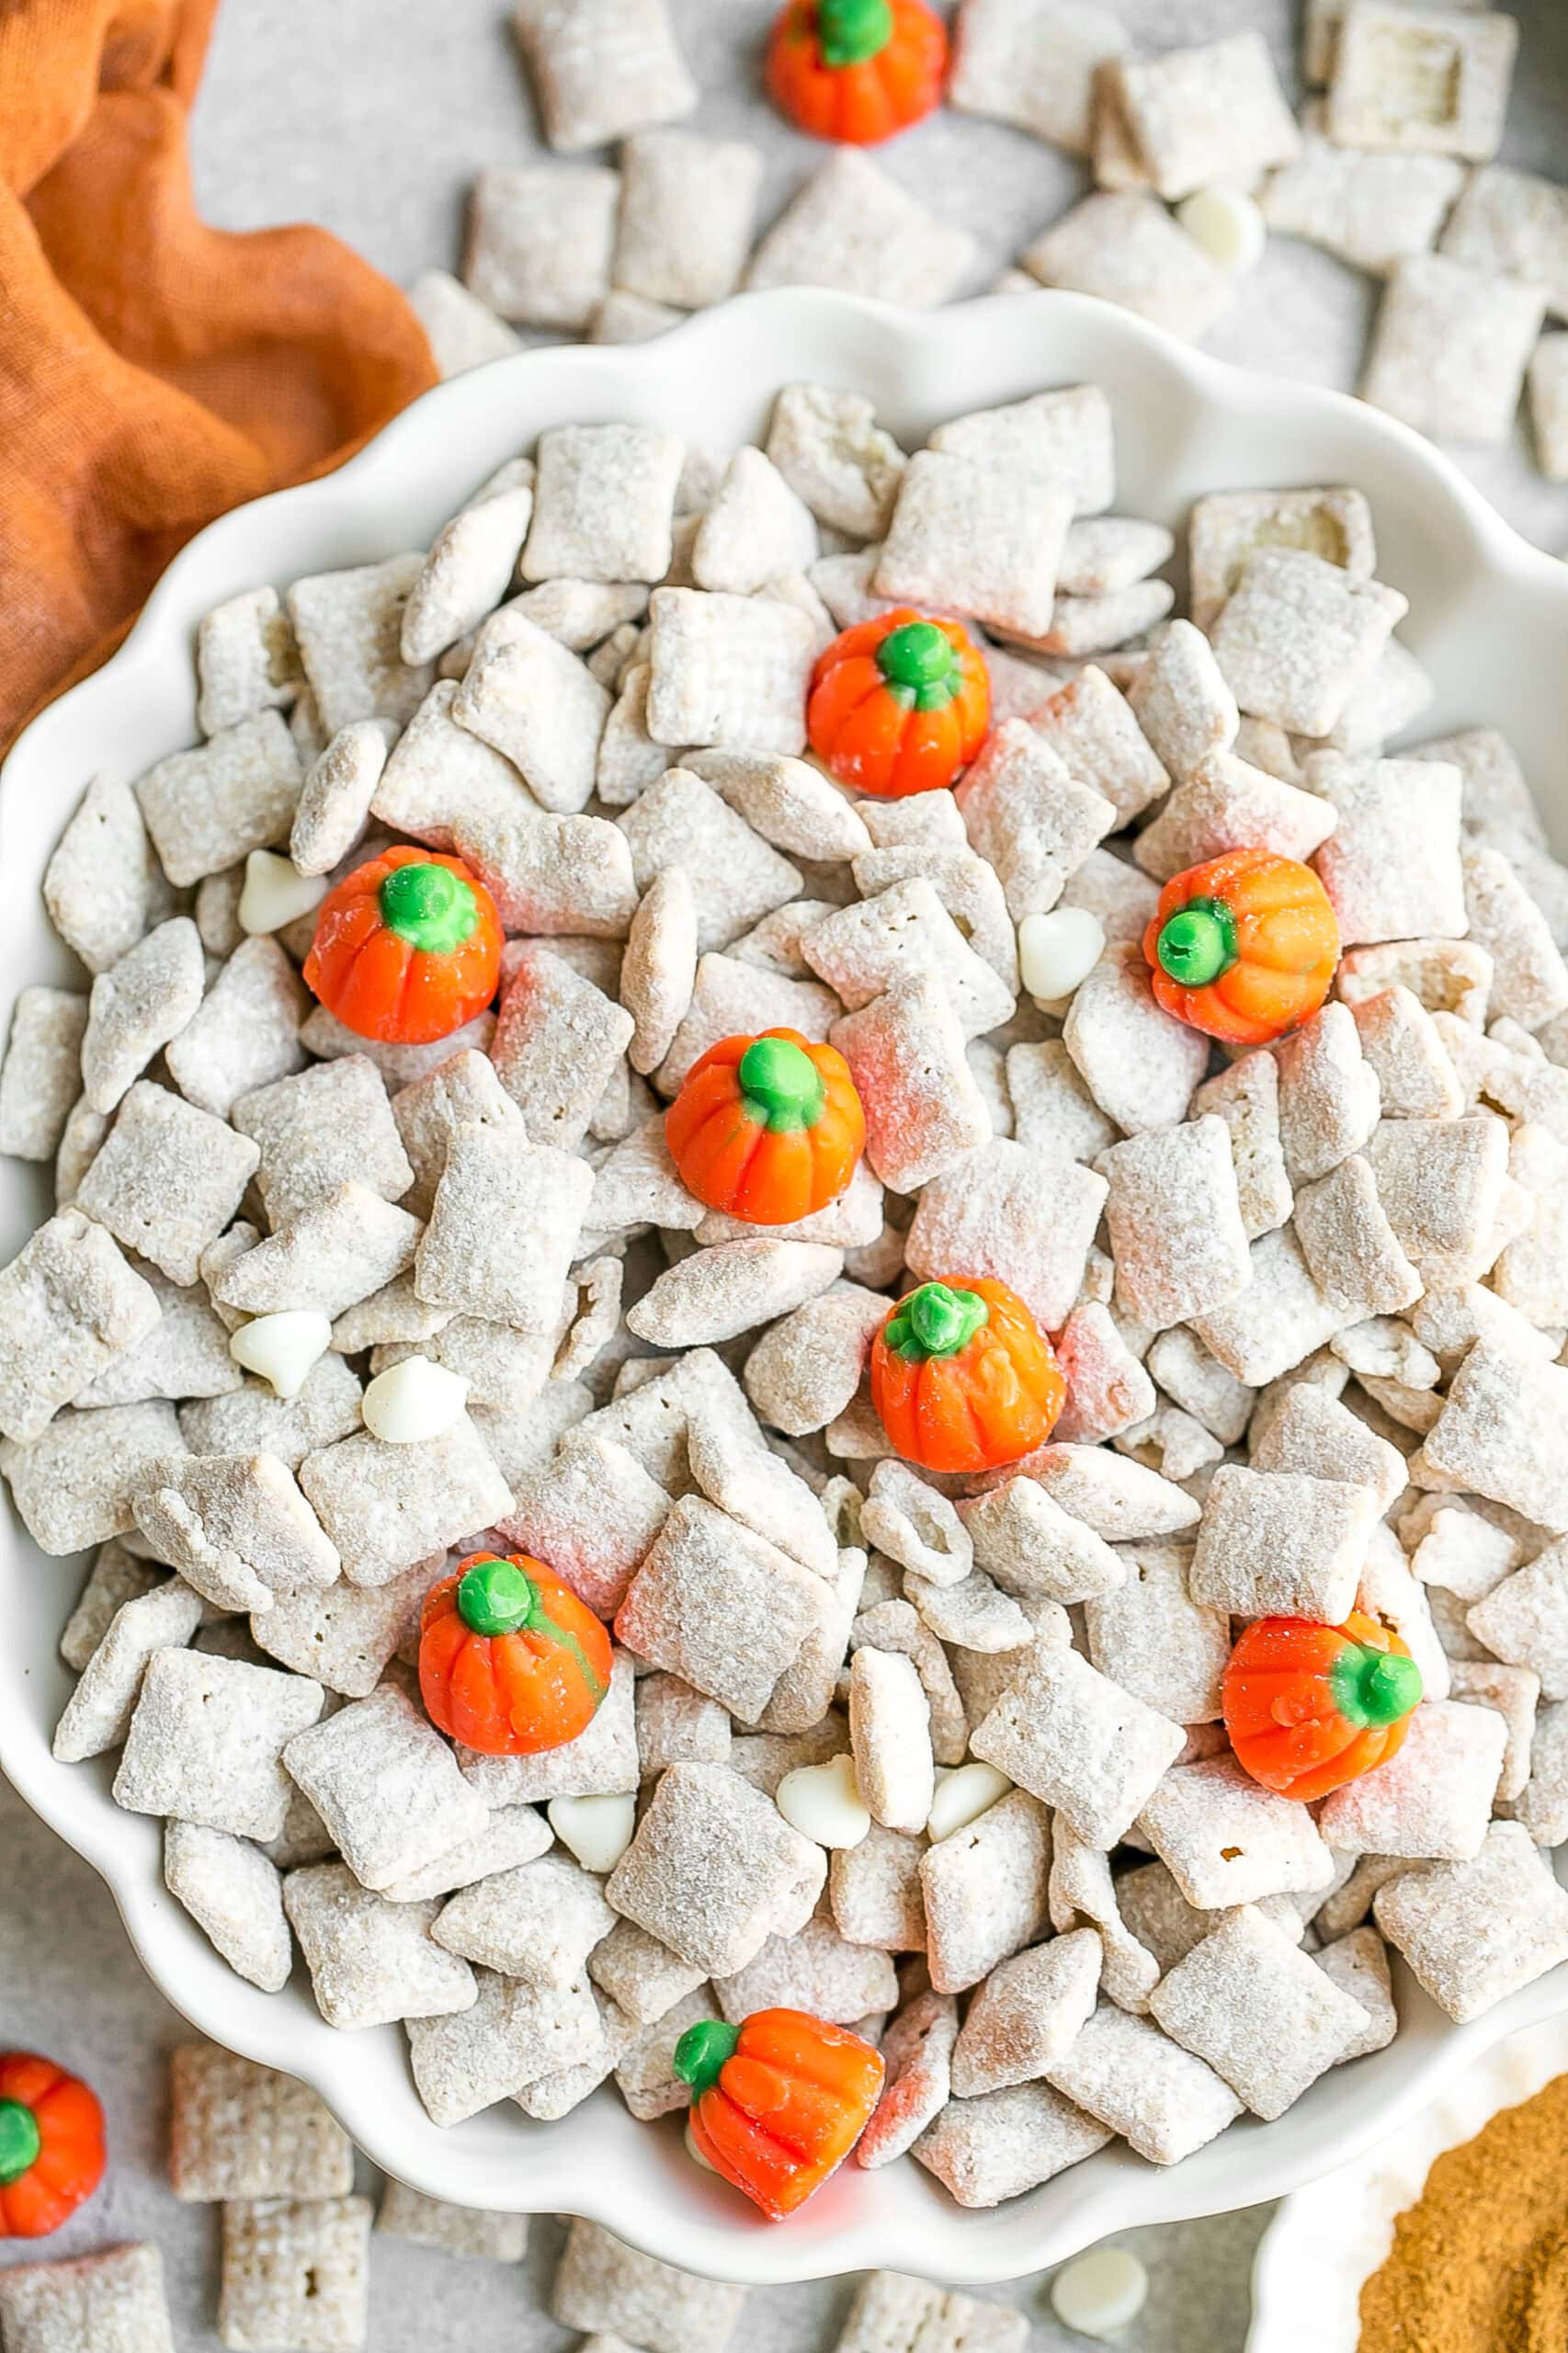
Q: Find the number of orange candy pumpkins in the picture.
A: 10